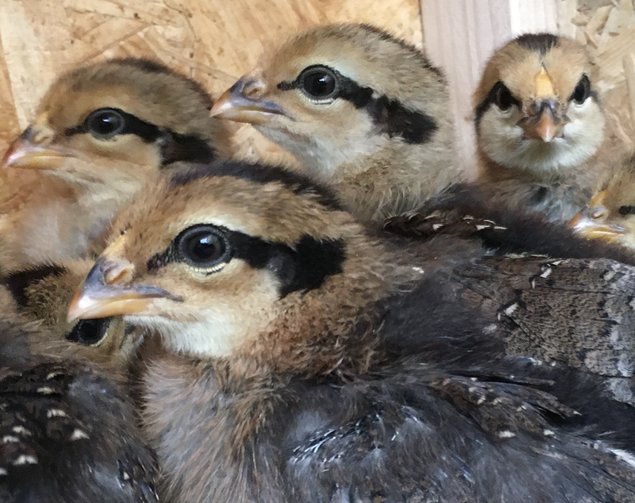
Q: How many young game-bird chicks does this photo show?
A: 6